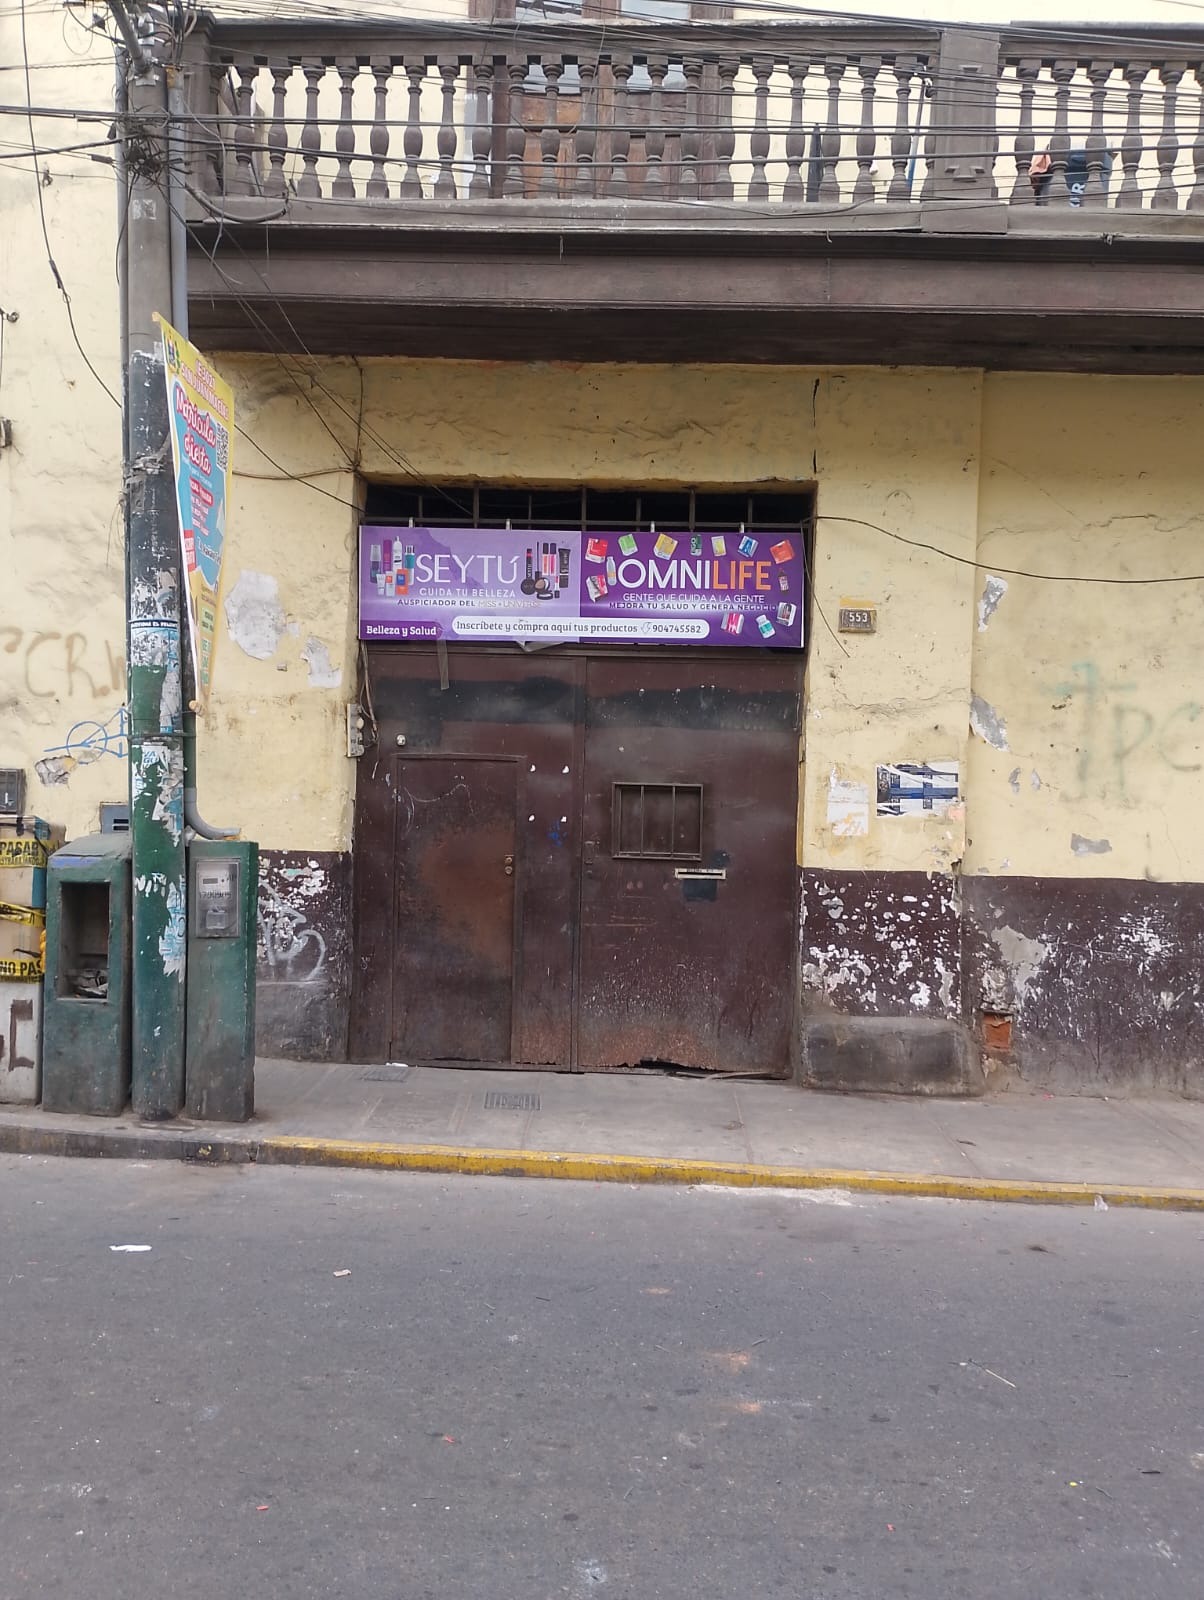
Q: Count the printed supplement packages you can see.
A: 13